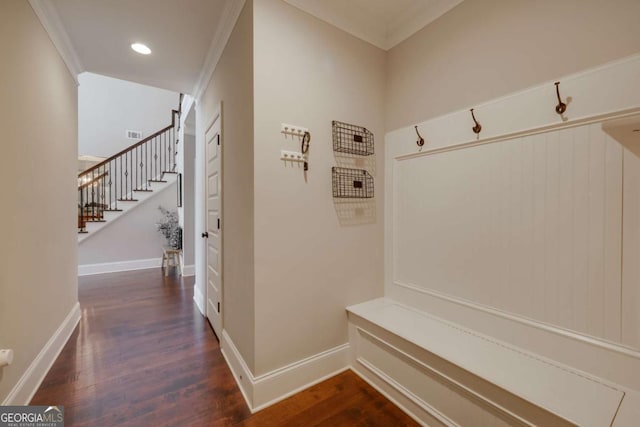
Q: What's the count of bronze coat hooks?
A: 3